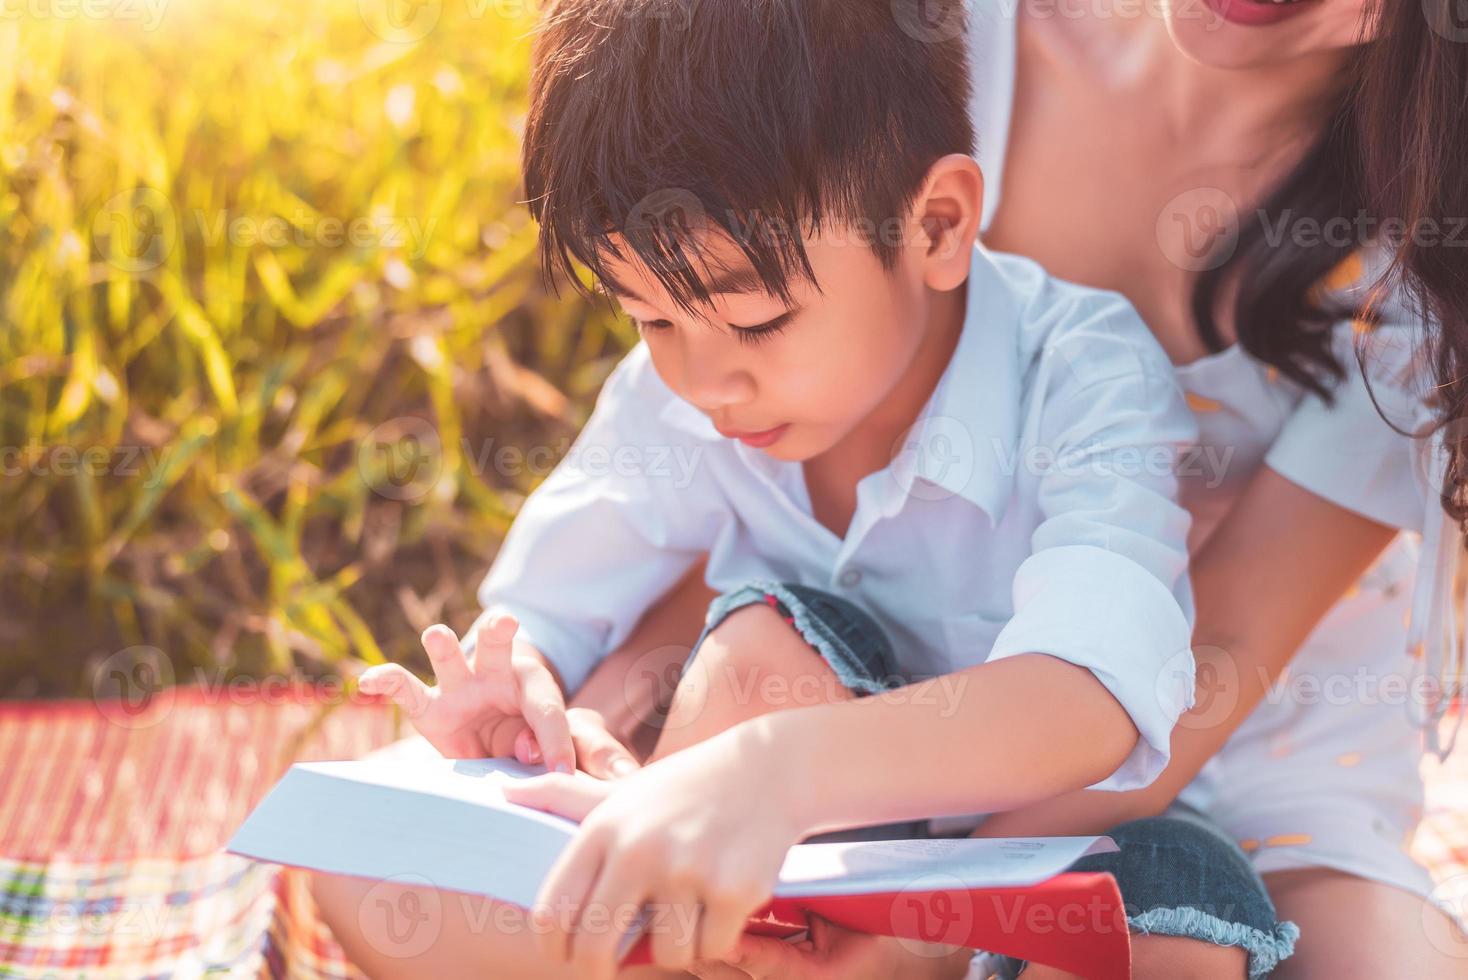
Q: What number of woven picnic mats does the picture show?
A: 1